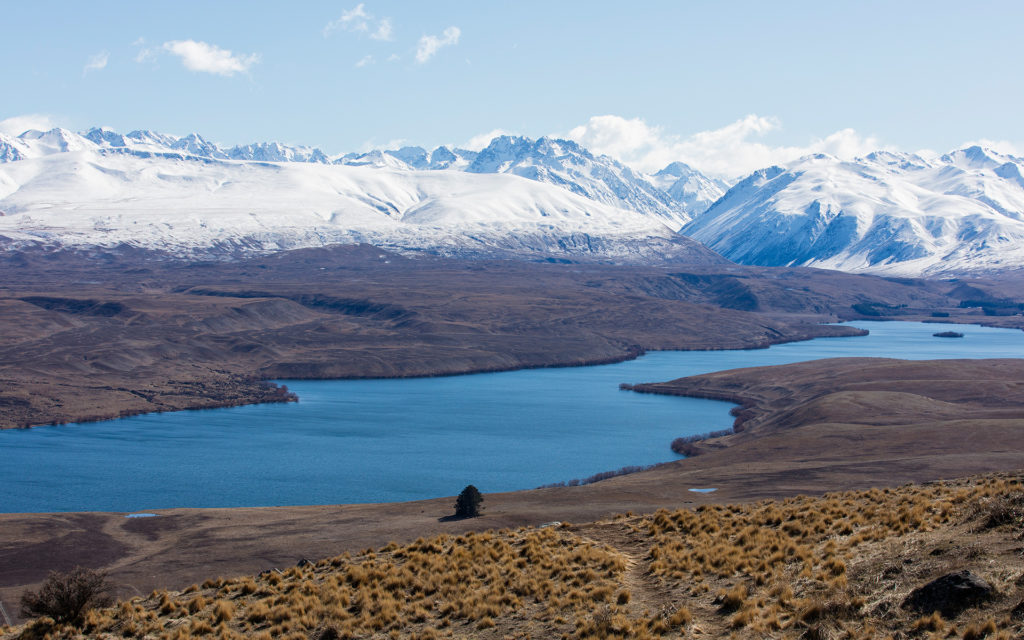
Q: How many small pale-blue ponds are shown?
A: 2